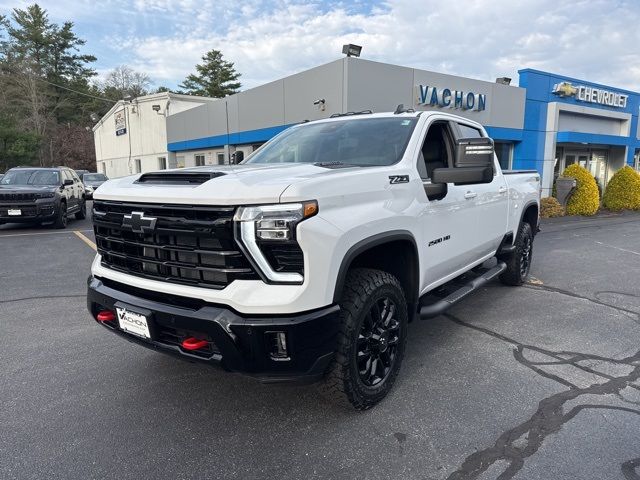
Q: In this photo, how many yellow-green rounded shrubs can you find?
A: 2